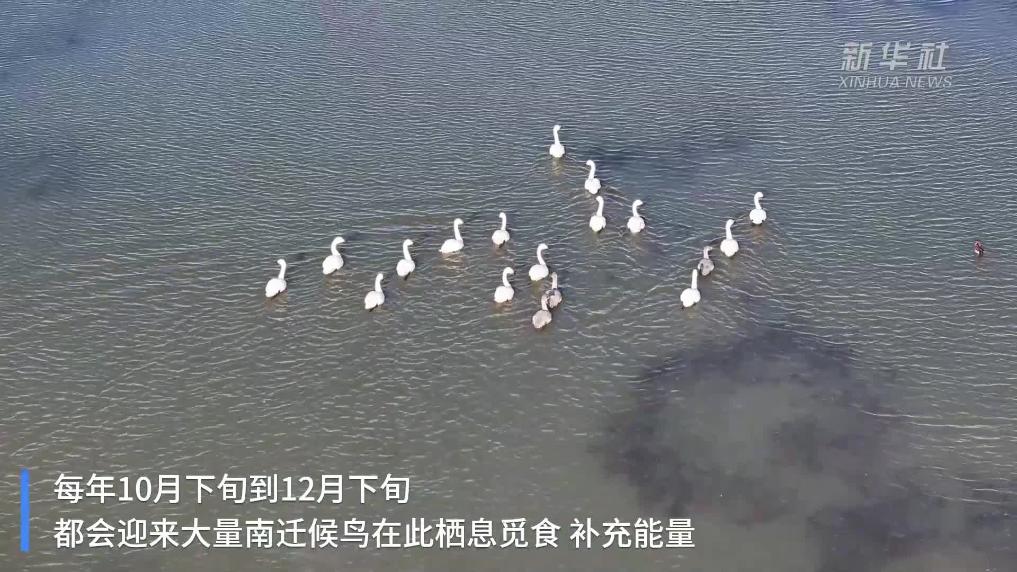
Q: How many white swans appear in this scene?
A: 15